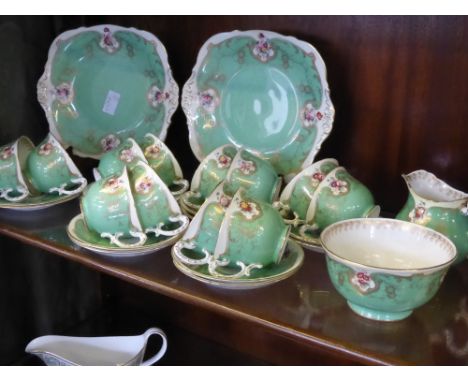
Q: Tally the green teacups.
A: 12